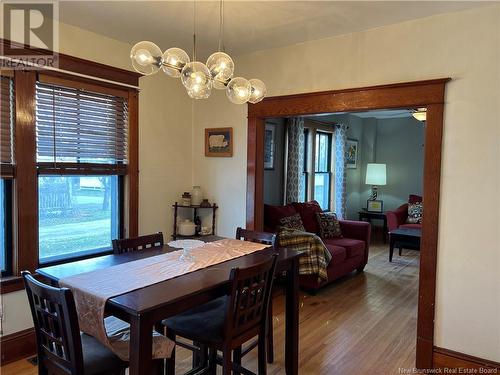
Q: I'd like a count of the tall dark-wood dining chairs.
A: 4